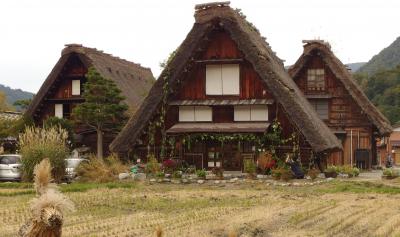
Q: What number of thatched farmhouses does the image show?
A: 3